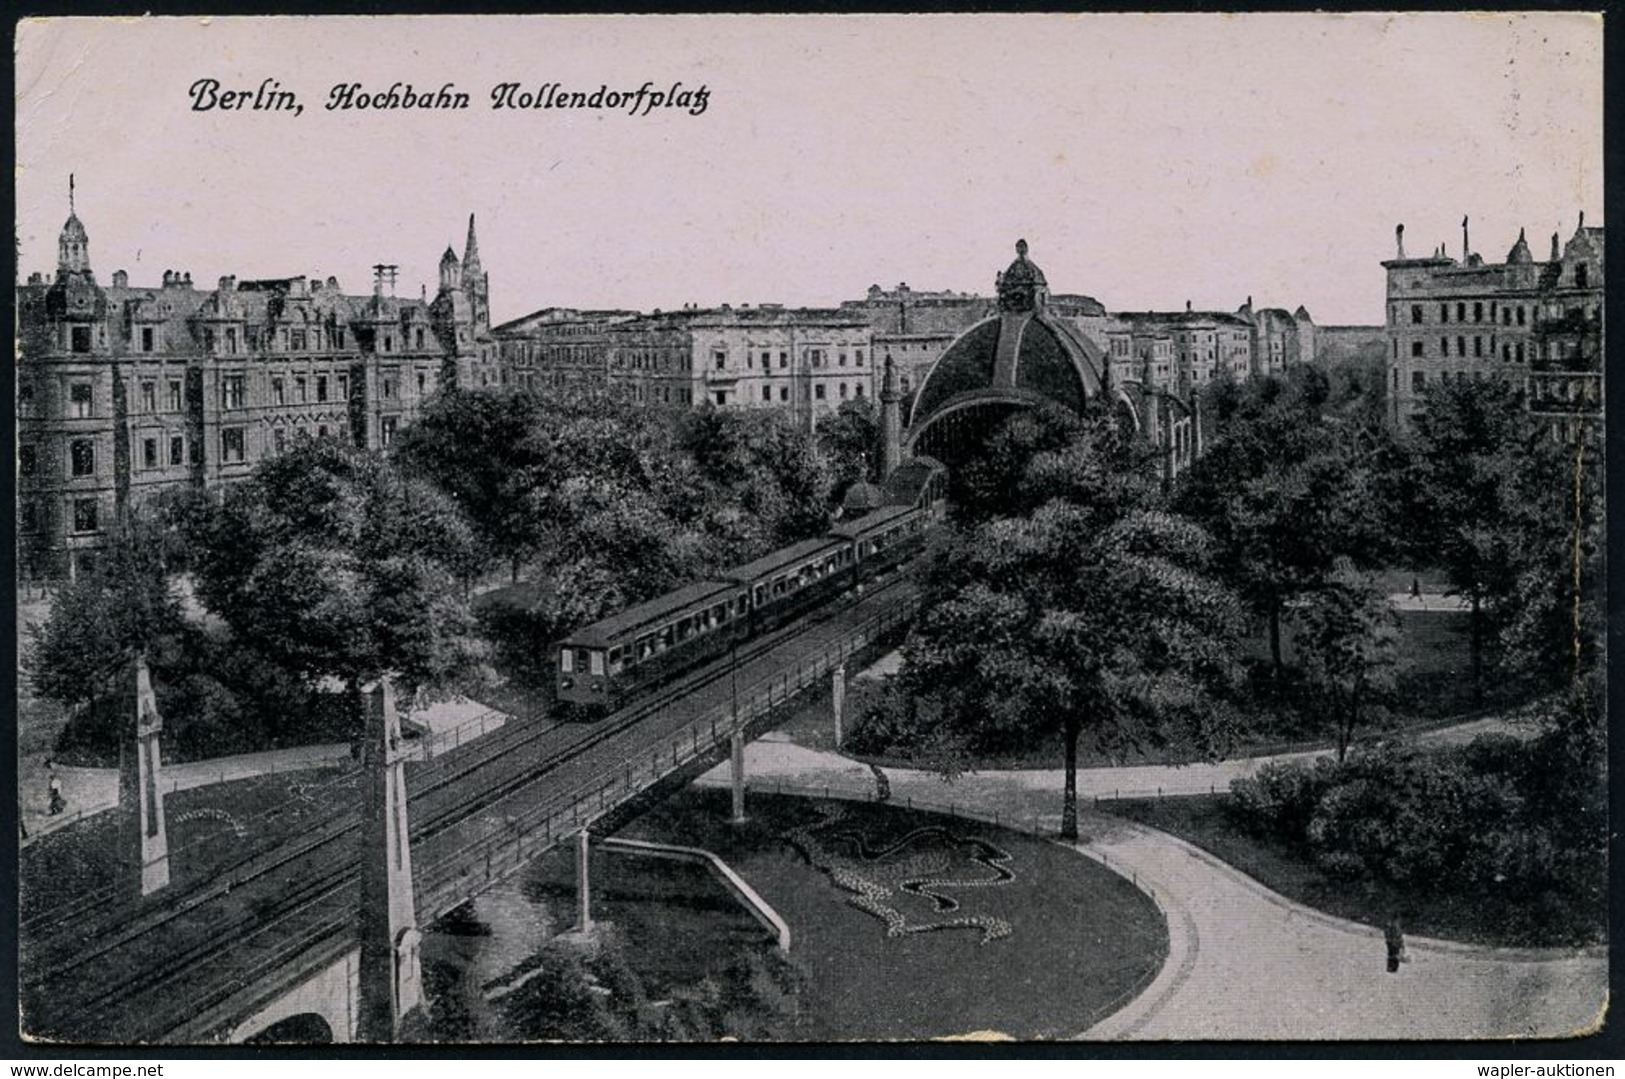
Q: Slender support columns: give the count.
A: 3